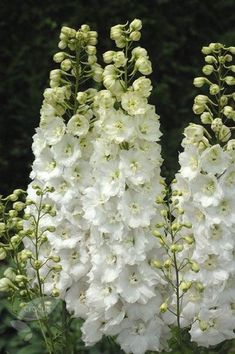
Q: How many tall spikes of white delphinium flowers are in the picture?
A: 3